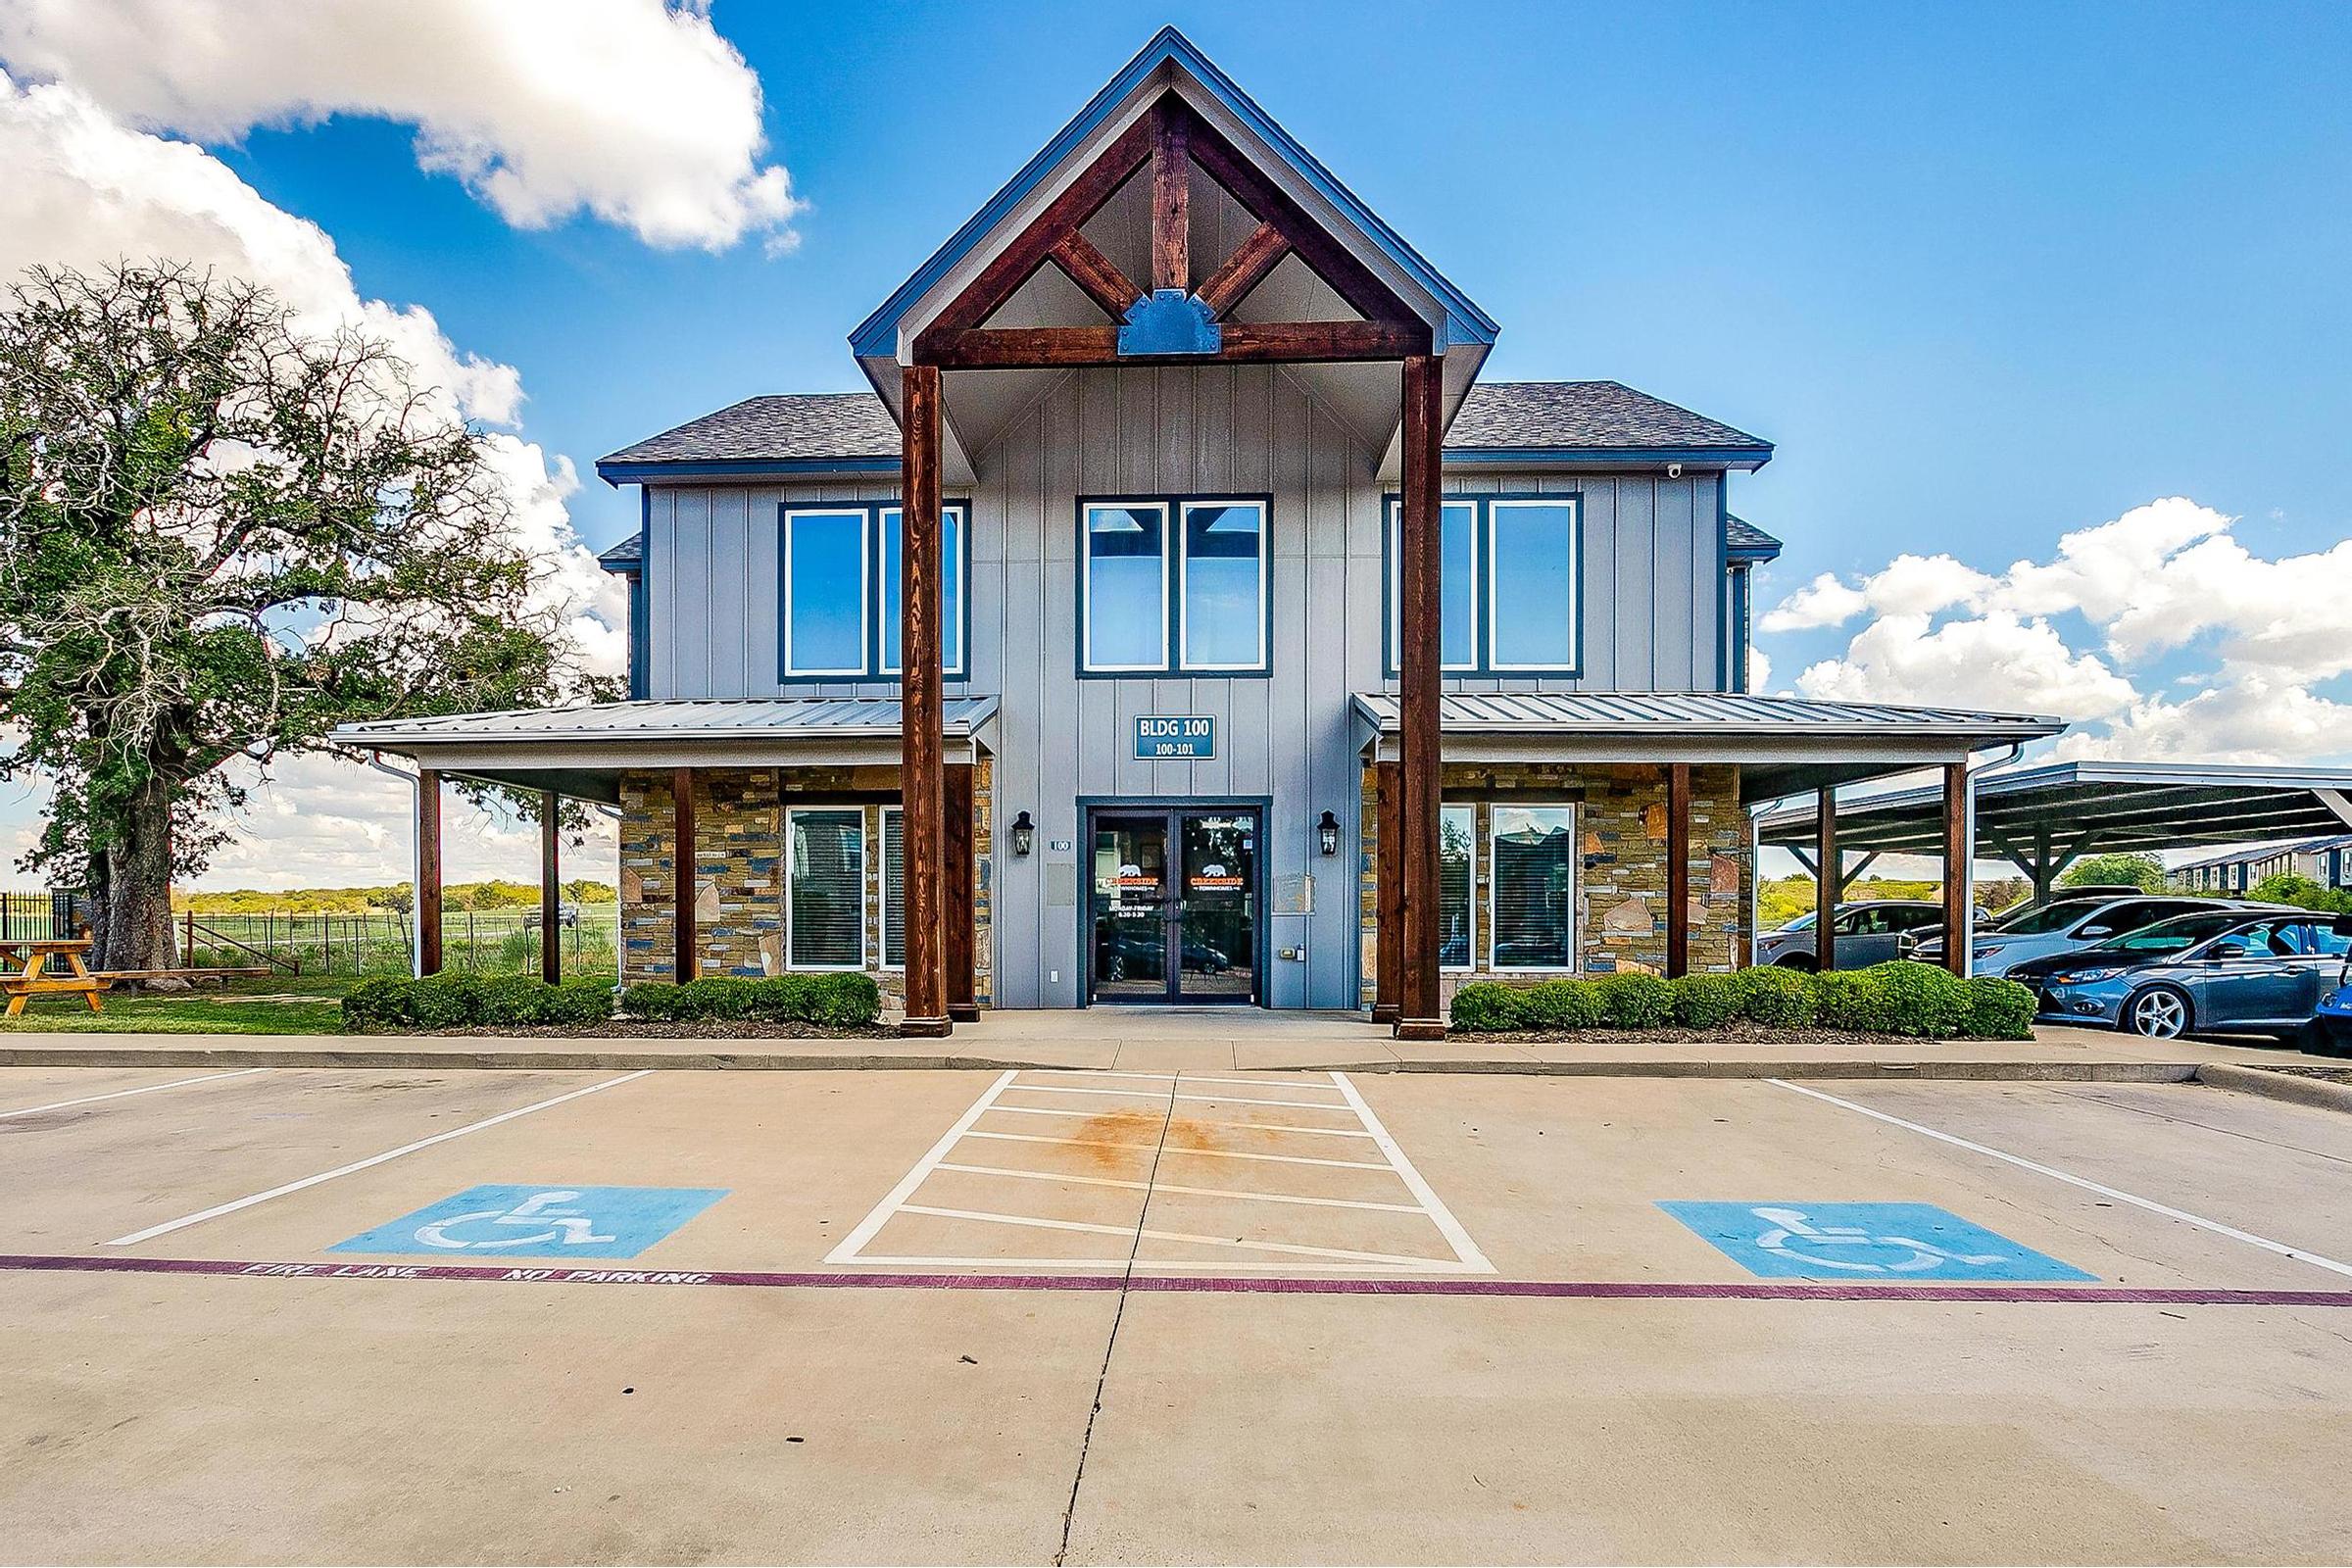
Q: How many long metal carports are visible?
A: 1